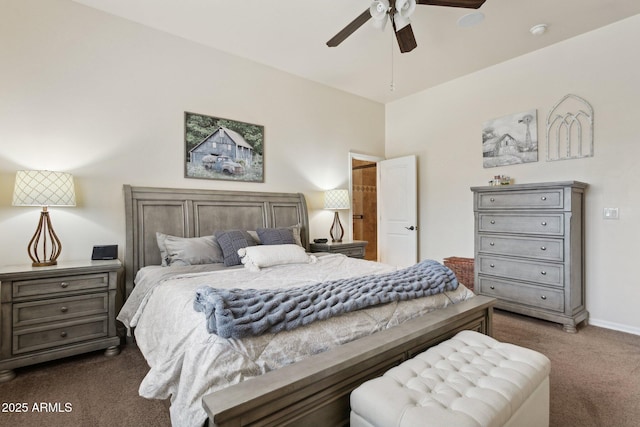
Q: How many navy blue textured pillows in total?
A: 2